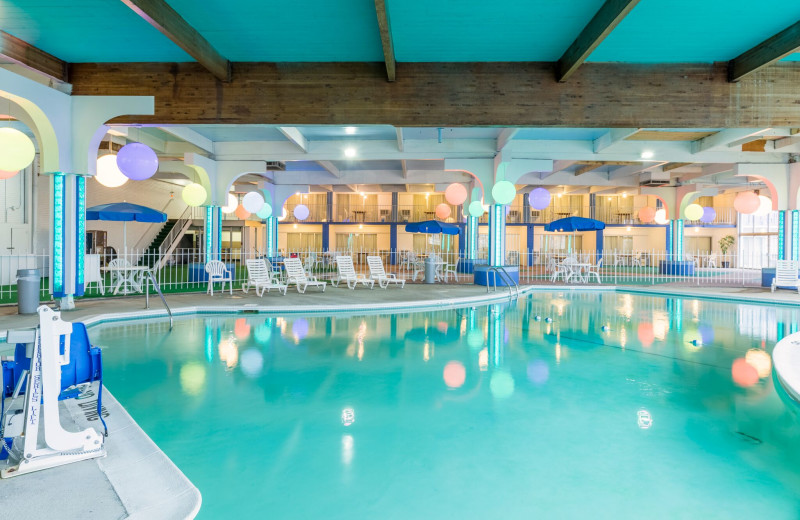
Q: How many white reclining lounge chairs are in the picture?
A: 5